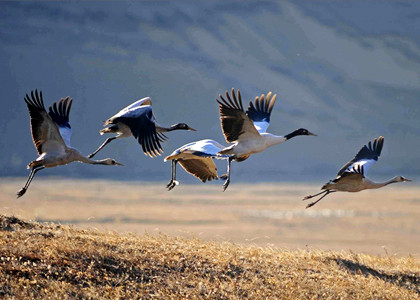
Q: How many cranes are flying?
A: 5